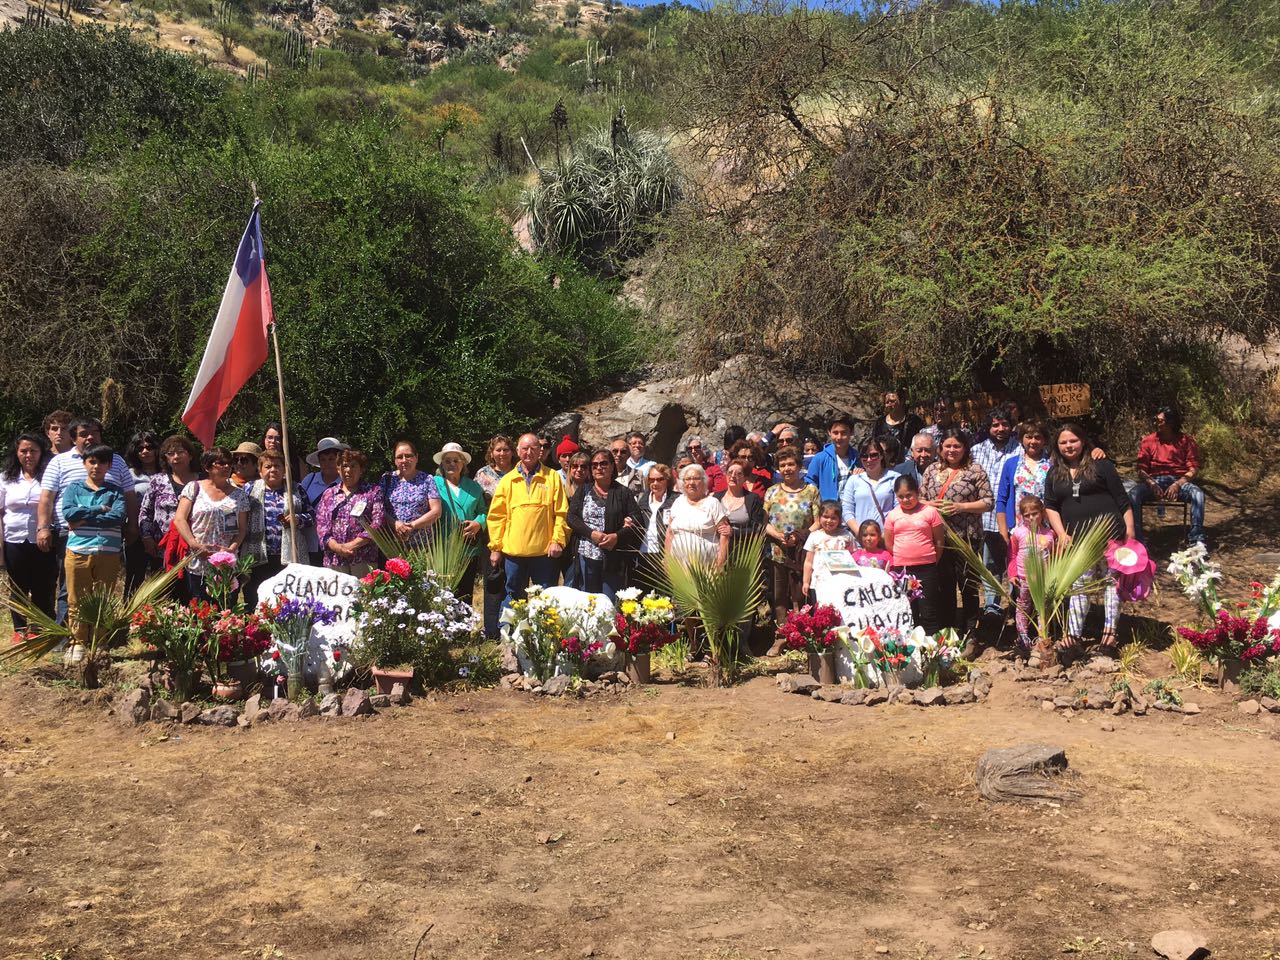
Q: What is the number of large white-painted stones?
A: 3